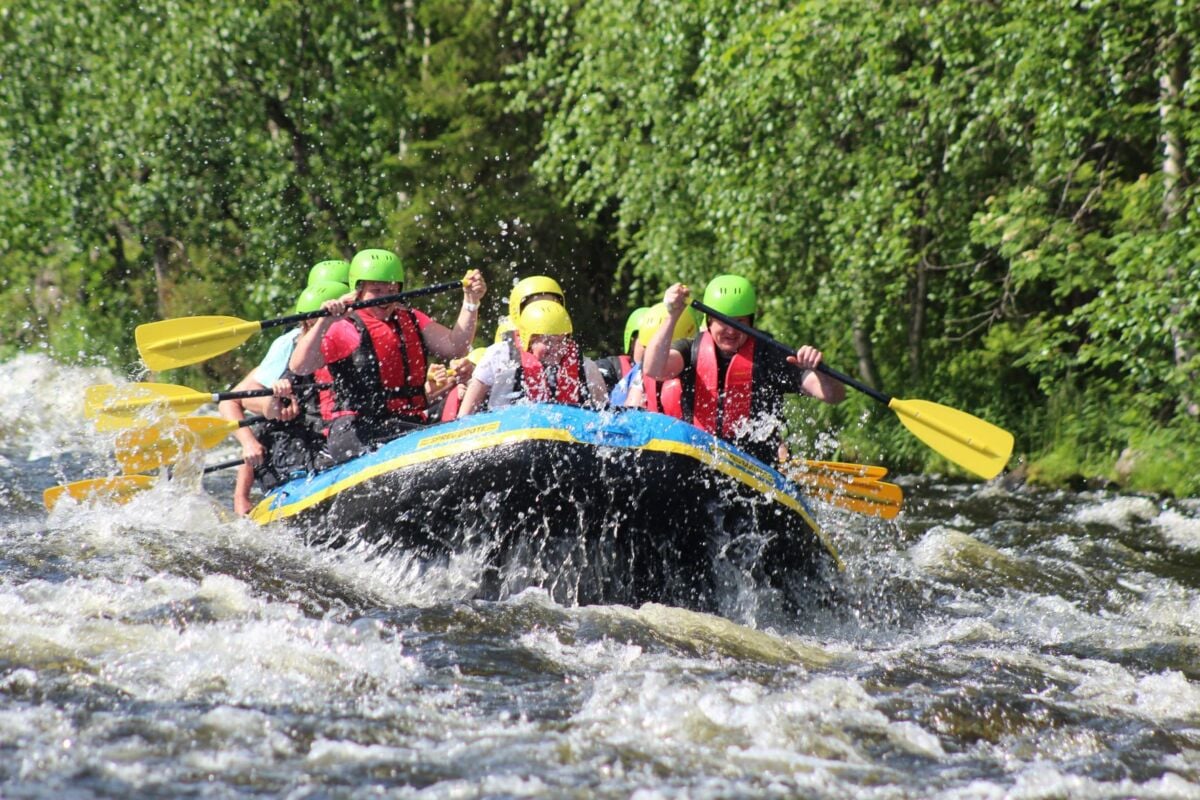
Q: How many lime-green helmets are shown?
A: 5